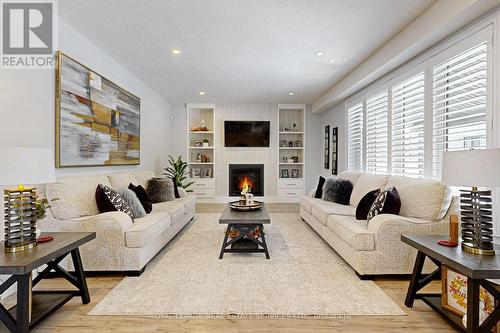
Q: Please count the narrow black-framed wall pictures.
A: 2